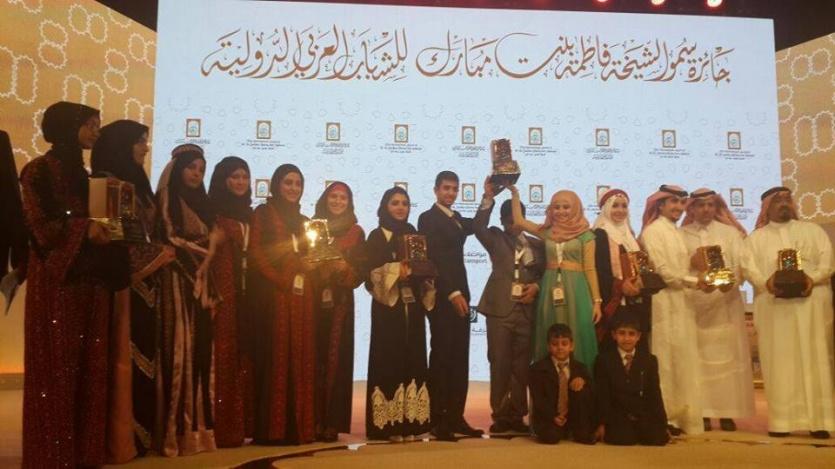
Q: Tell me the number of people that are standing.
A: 14